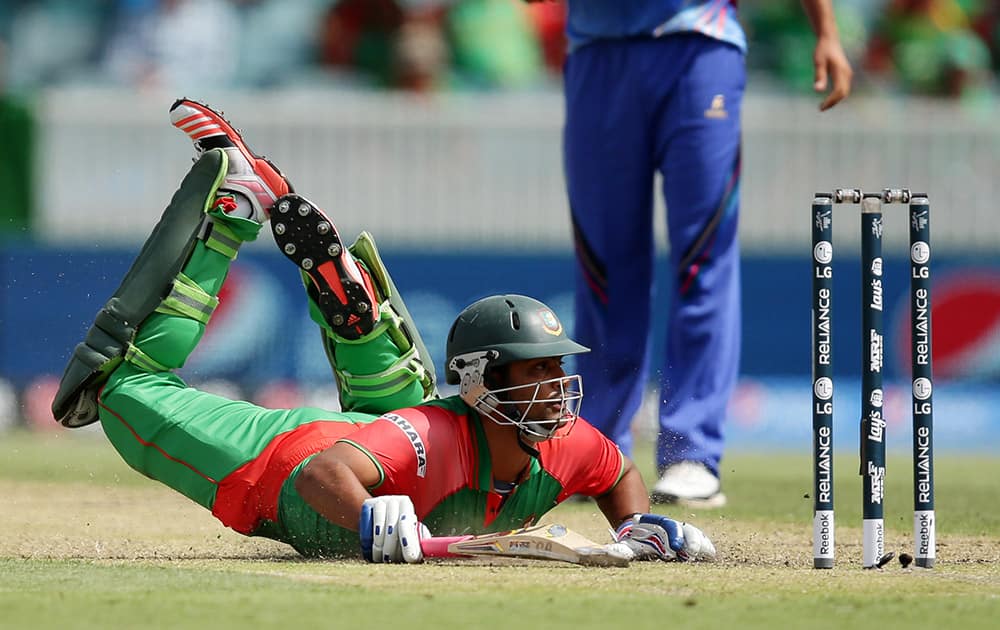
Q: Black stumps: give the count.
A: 3